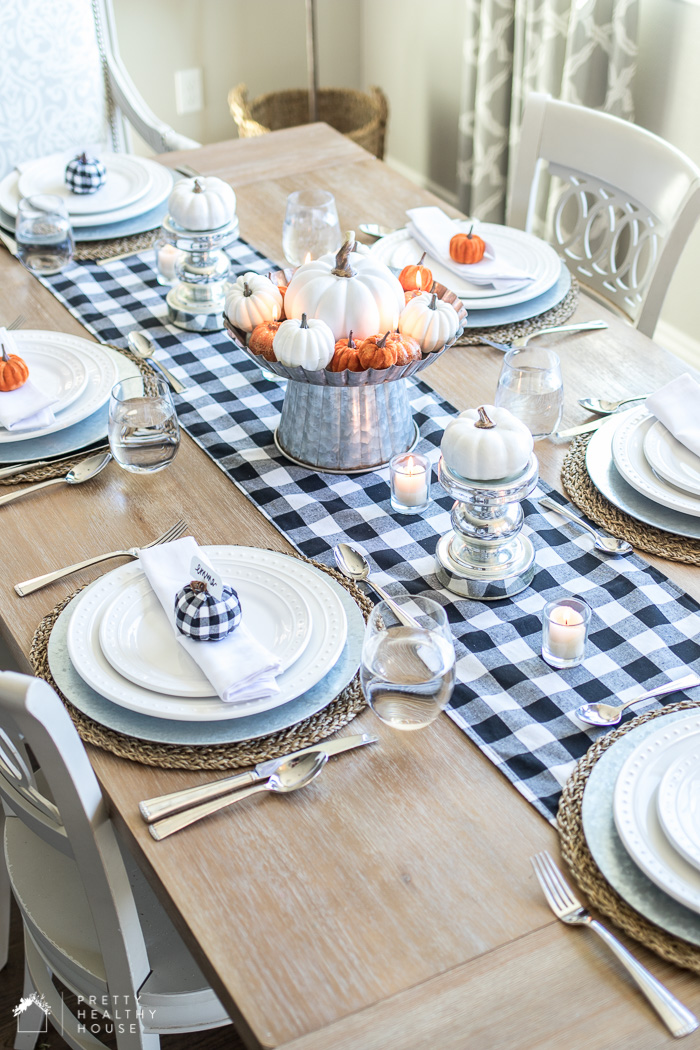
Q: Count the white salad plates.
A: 6